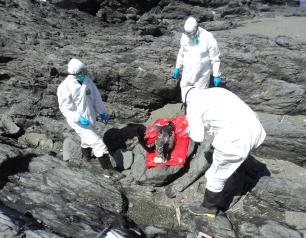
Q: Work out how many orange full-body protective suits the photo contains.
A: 0